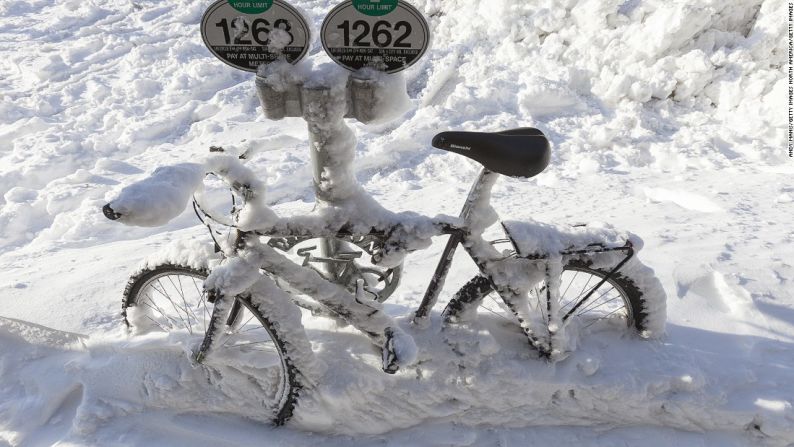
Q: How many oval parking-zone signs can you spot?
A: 2